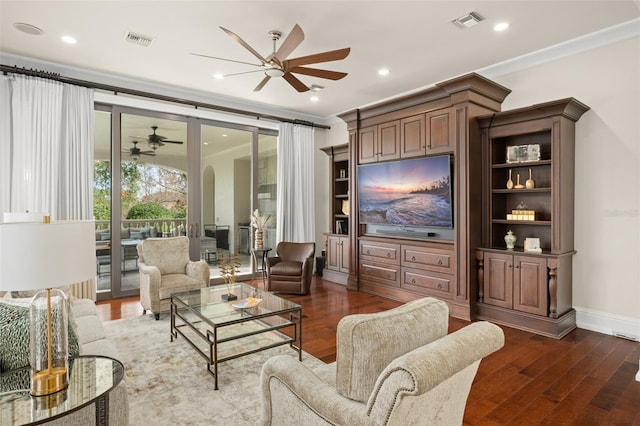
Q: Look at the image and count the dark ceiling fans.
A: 2